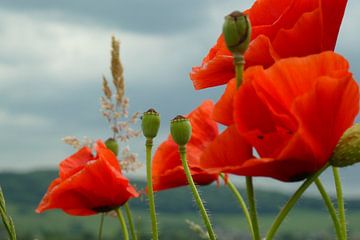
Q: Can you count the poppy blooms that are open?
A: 4